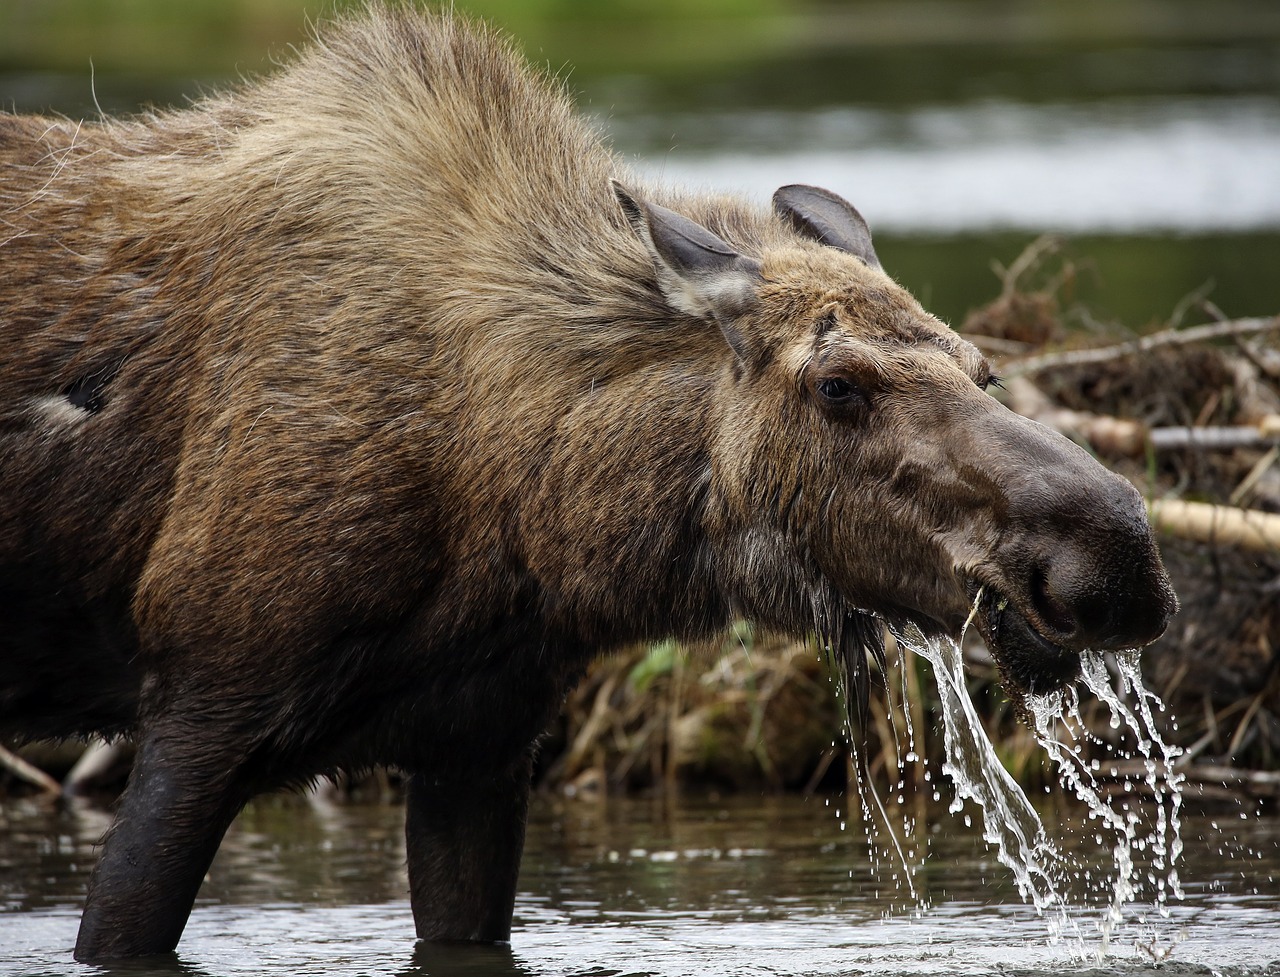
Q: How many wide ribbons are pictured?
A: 0